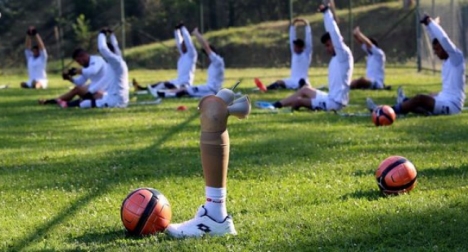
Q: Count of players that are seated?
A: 9